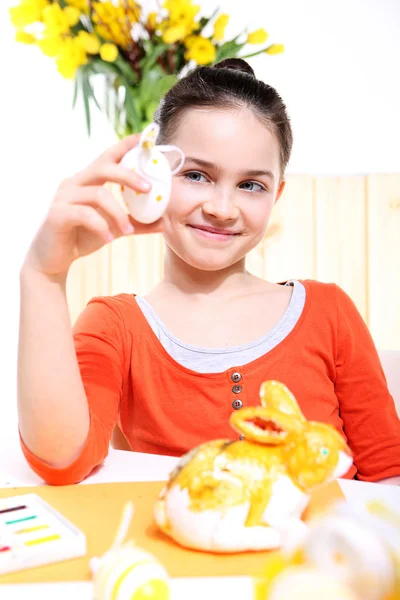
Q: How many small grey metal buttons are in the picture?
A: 3